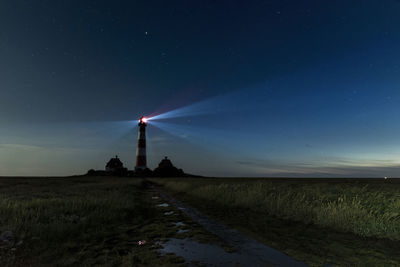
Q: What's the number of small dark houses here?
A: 2